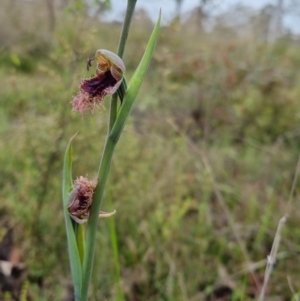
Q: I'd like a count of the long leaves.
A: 2